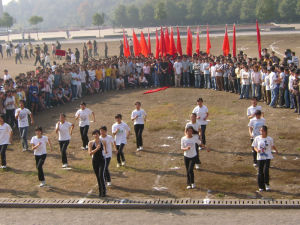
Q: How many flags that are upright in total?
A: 15